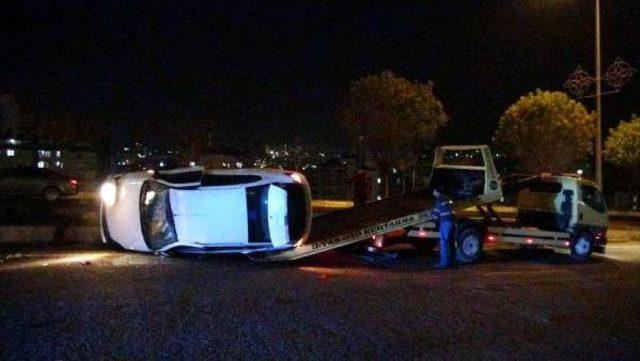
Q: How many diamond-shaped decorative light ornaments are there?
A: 2